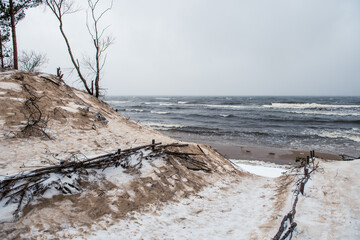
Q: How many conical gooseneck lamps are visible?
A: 0